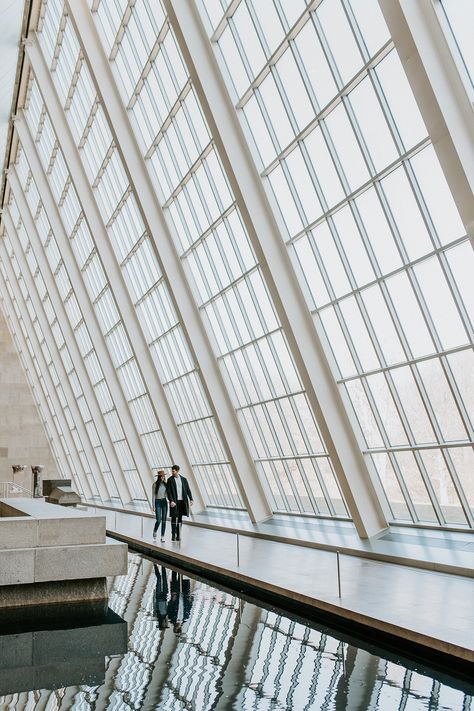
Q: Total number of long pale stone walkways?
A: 1